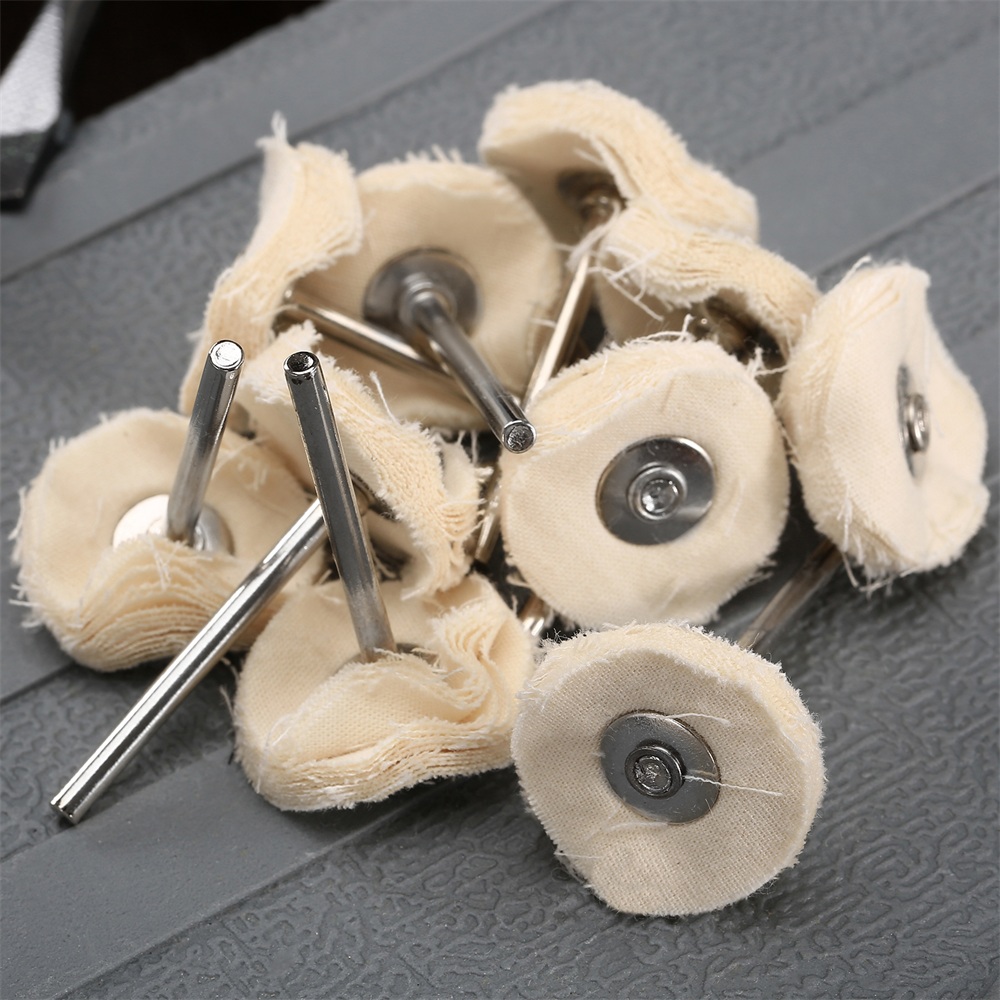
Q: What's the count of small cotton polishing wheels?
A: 10